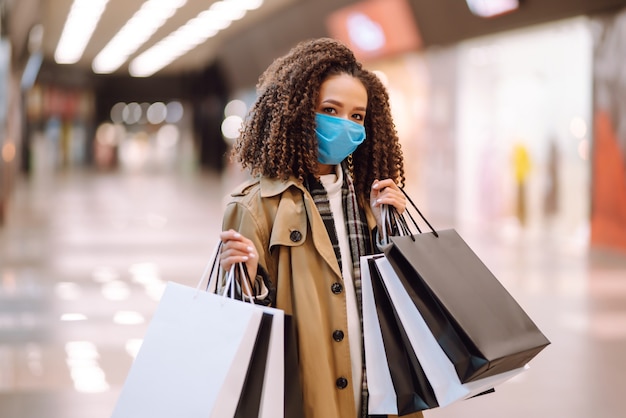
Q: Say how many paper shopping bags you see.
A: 8